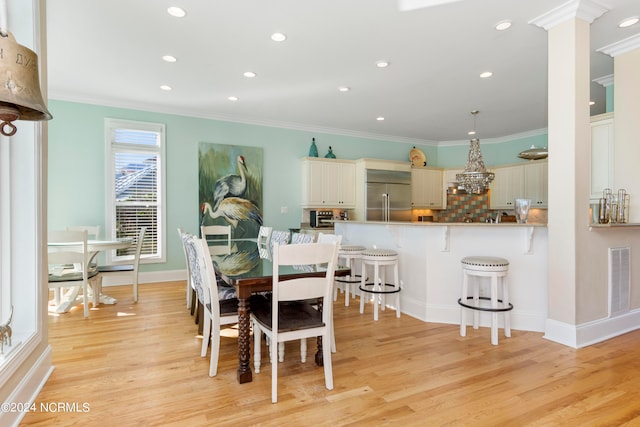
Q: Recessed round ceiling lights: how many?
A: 14